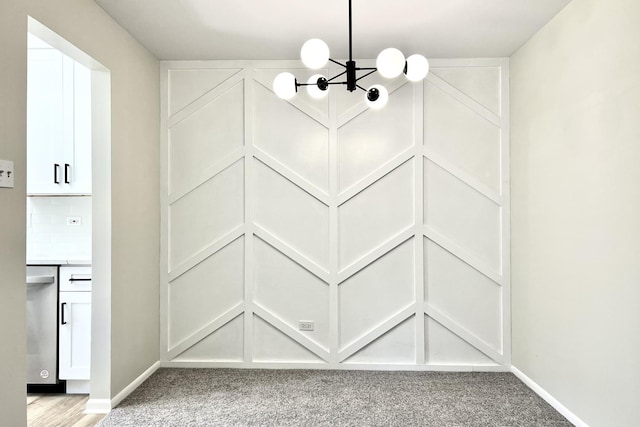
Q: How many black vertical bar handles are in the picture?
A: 3